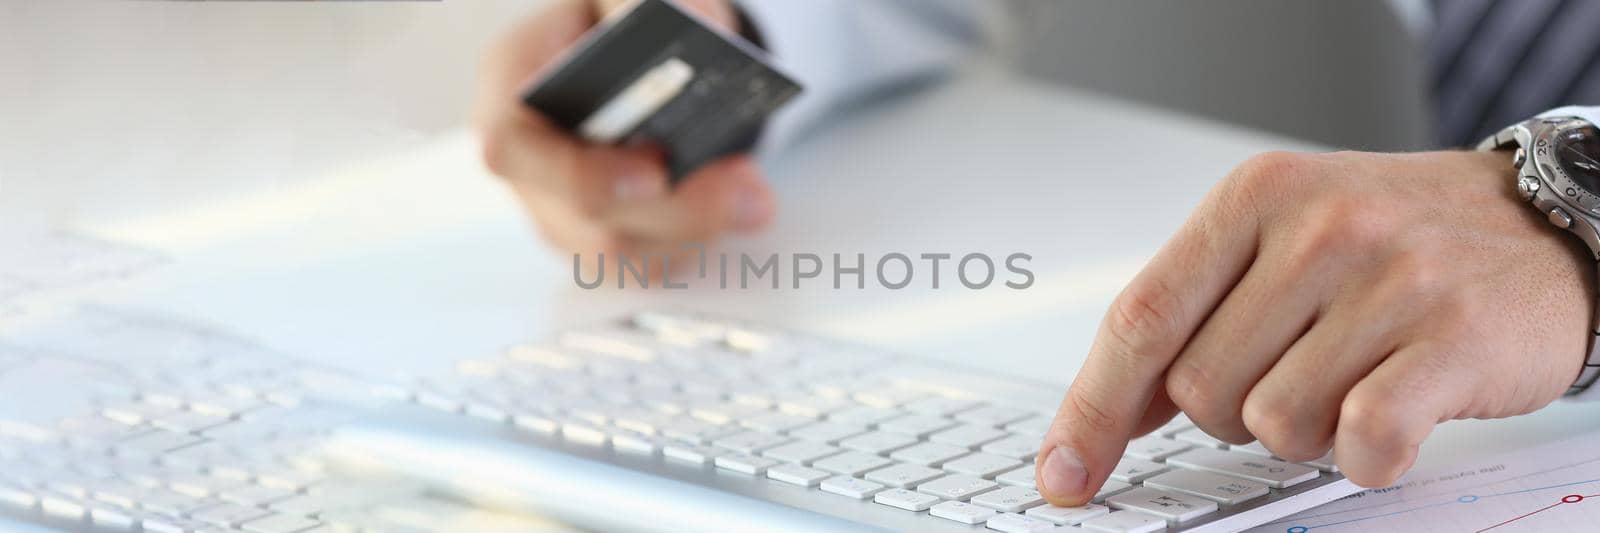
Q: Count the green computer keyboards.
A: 0